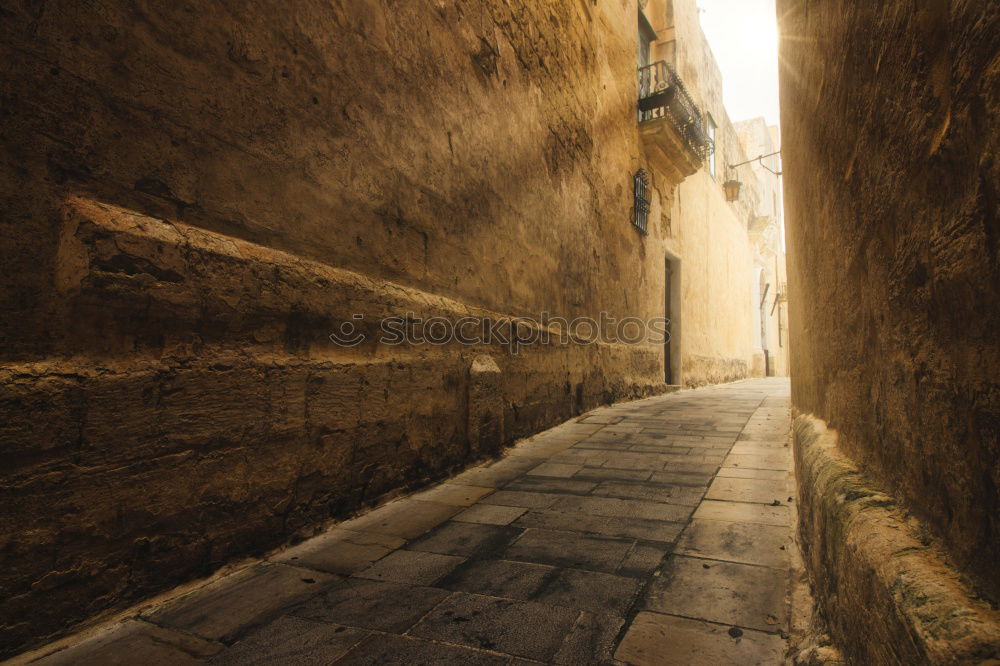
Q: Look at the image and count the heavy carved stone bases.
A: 1